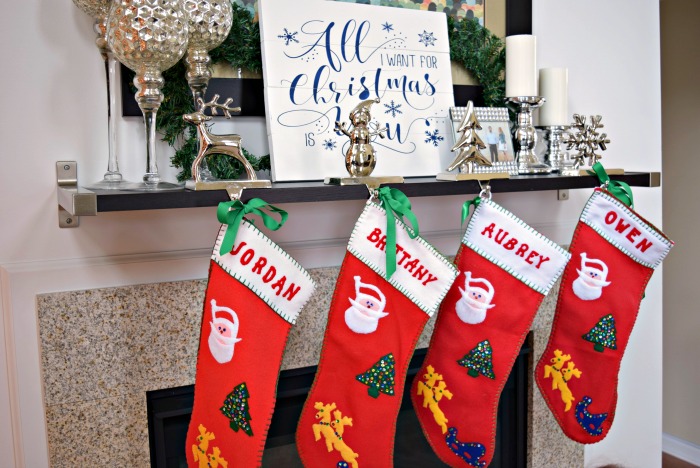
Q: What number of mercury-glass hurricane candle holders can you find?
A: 3